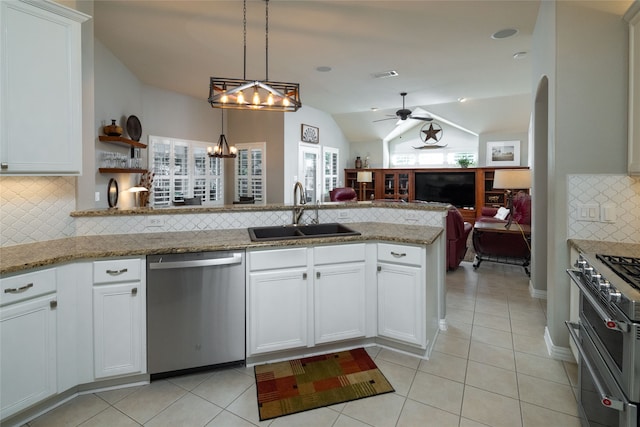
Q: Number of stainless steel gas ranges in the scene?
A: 1